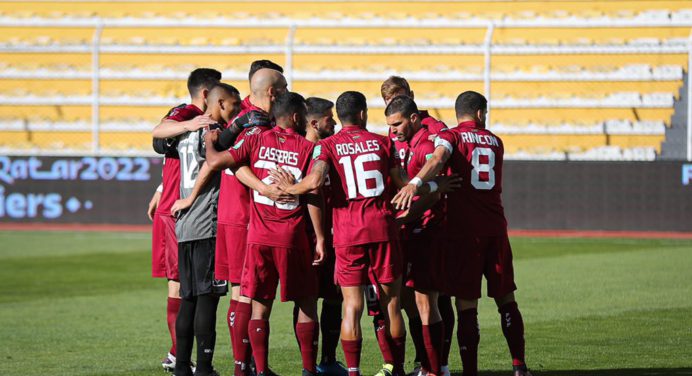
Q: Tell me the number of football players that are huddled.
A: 10